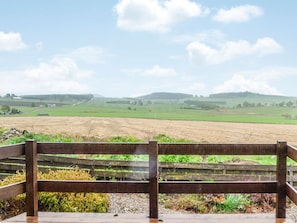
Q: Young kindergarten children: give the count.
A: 0